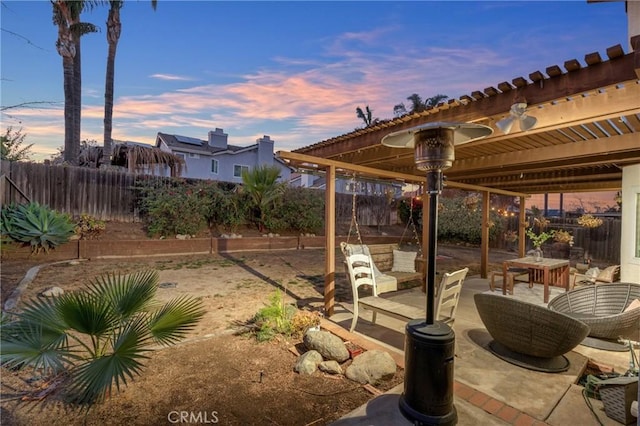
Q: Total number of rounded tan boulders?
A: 4